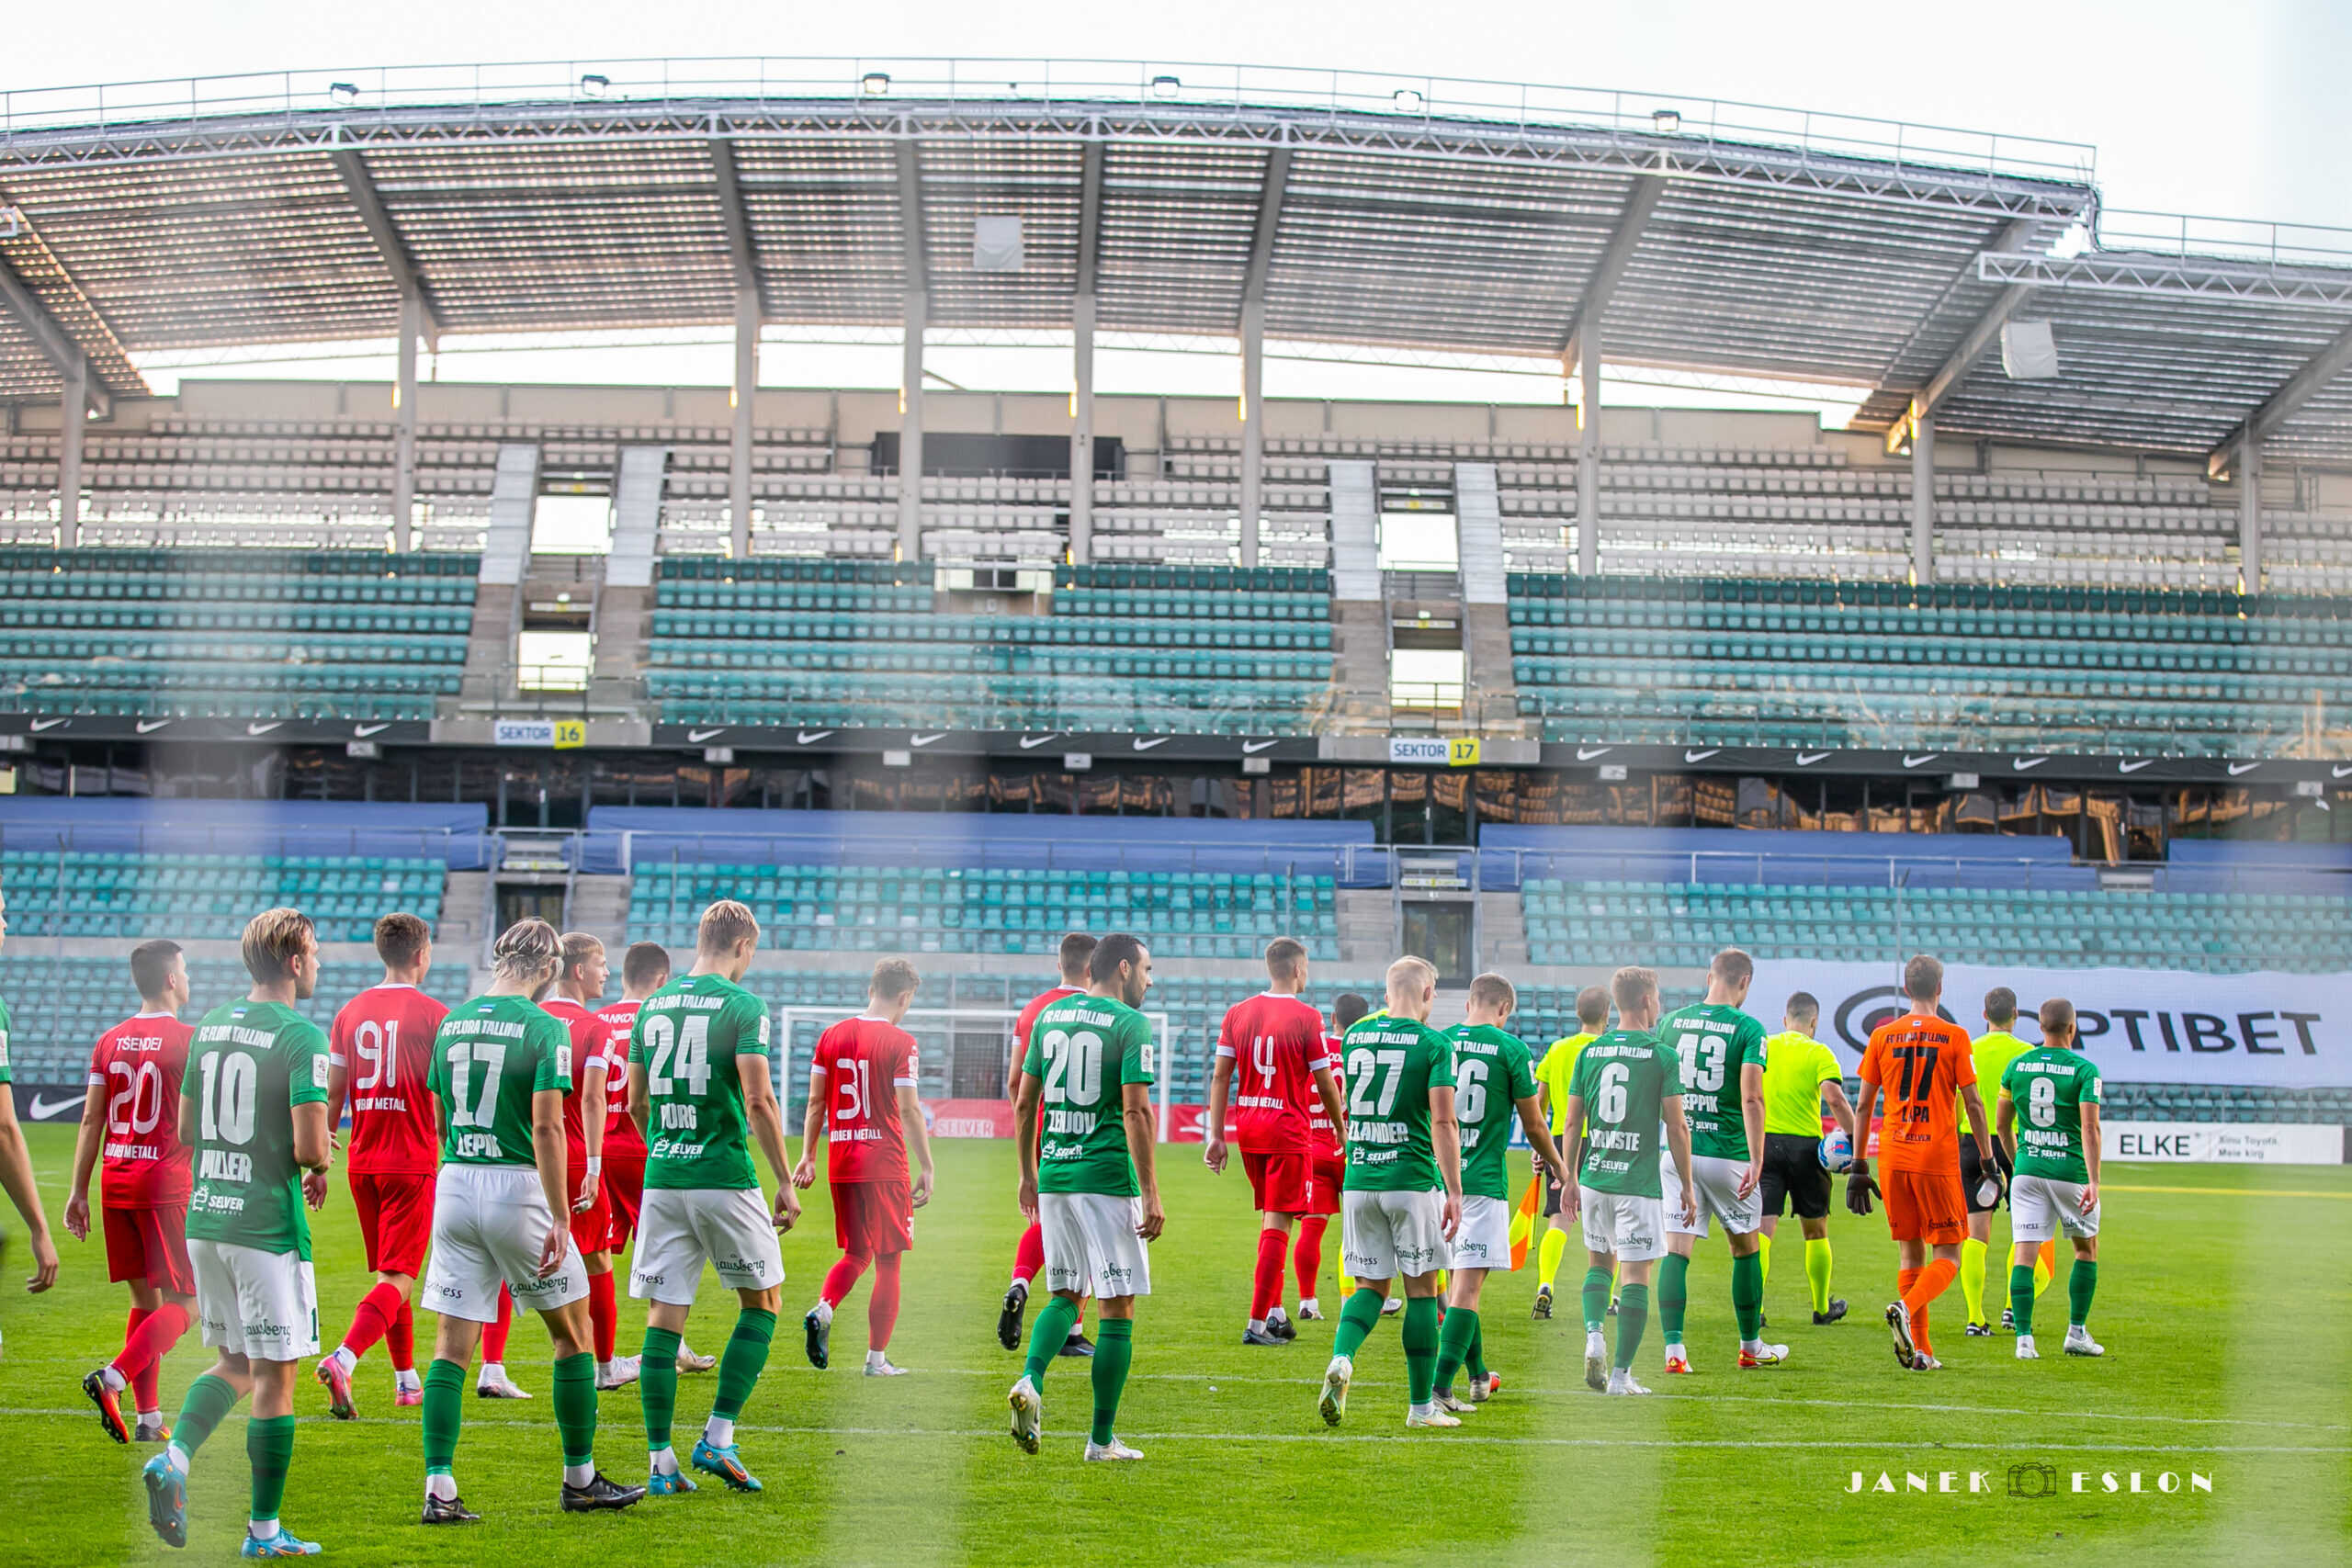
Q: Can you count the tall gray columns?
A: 9